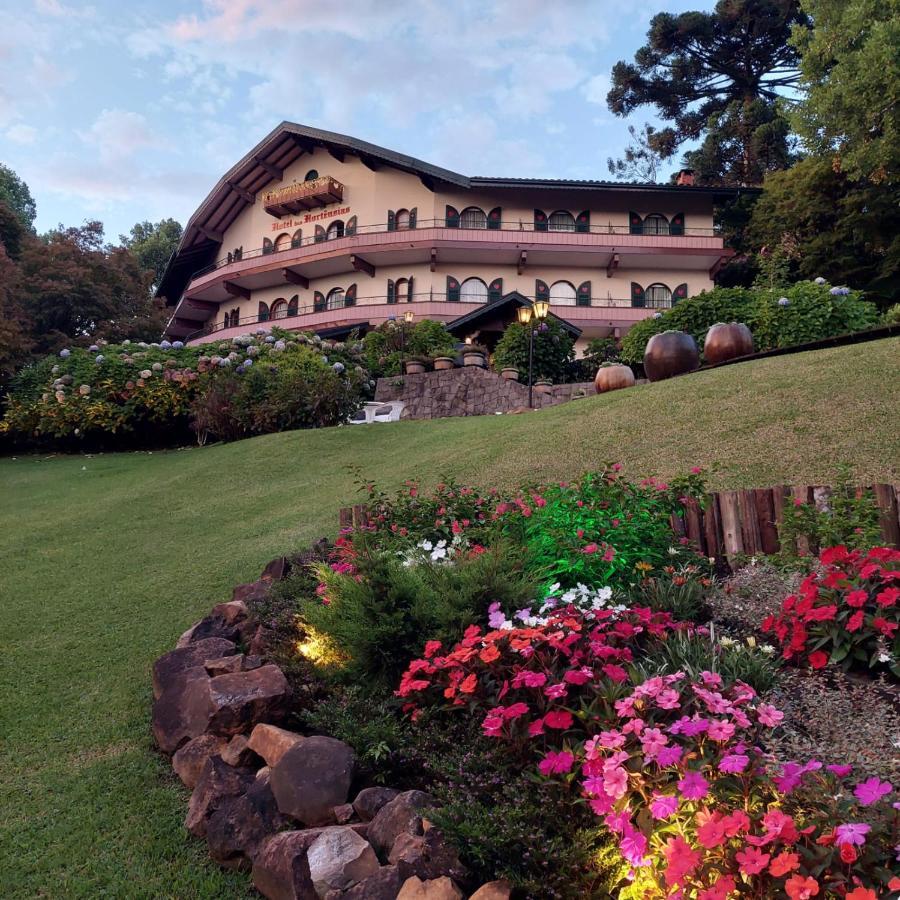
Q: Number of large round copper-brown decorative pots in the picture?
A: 3